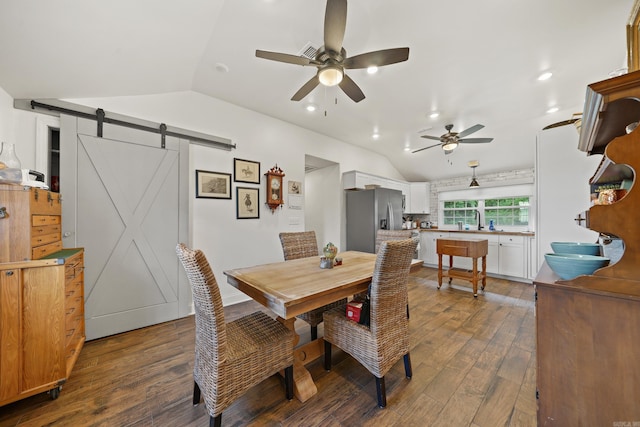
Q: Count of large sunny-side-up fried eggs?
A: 0